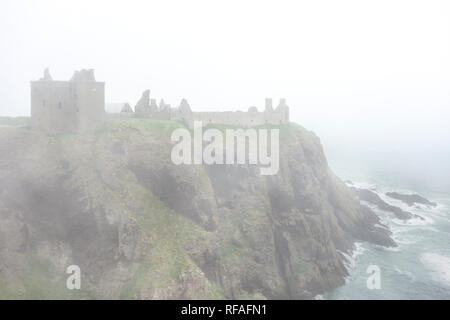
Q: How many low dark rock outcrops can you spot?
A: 2